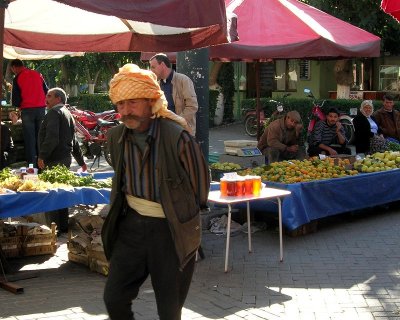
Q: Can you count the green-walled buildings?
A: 1